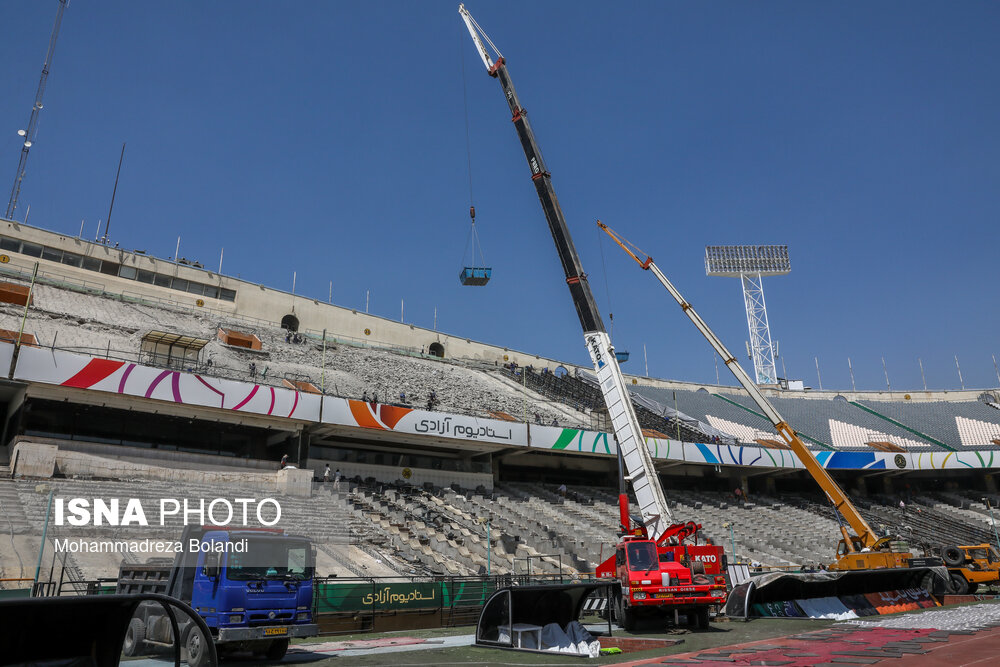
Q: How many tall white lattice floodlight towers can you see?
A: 1